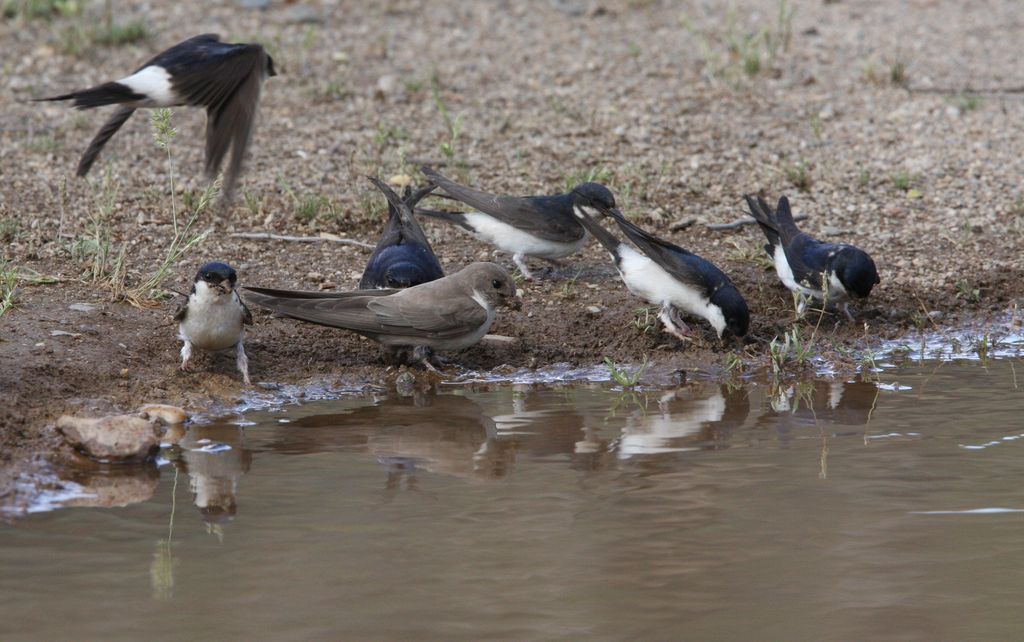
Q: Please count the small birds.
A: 7